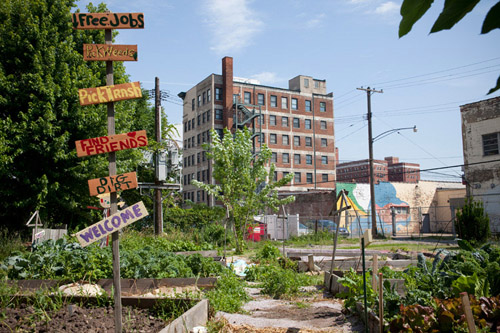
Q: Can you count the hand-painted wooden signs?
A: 6